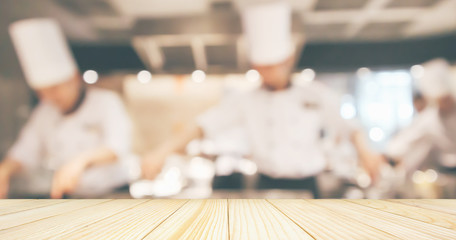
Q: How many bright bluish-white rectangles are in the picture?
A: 1